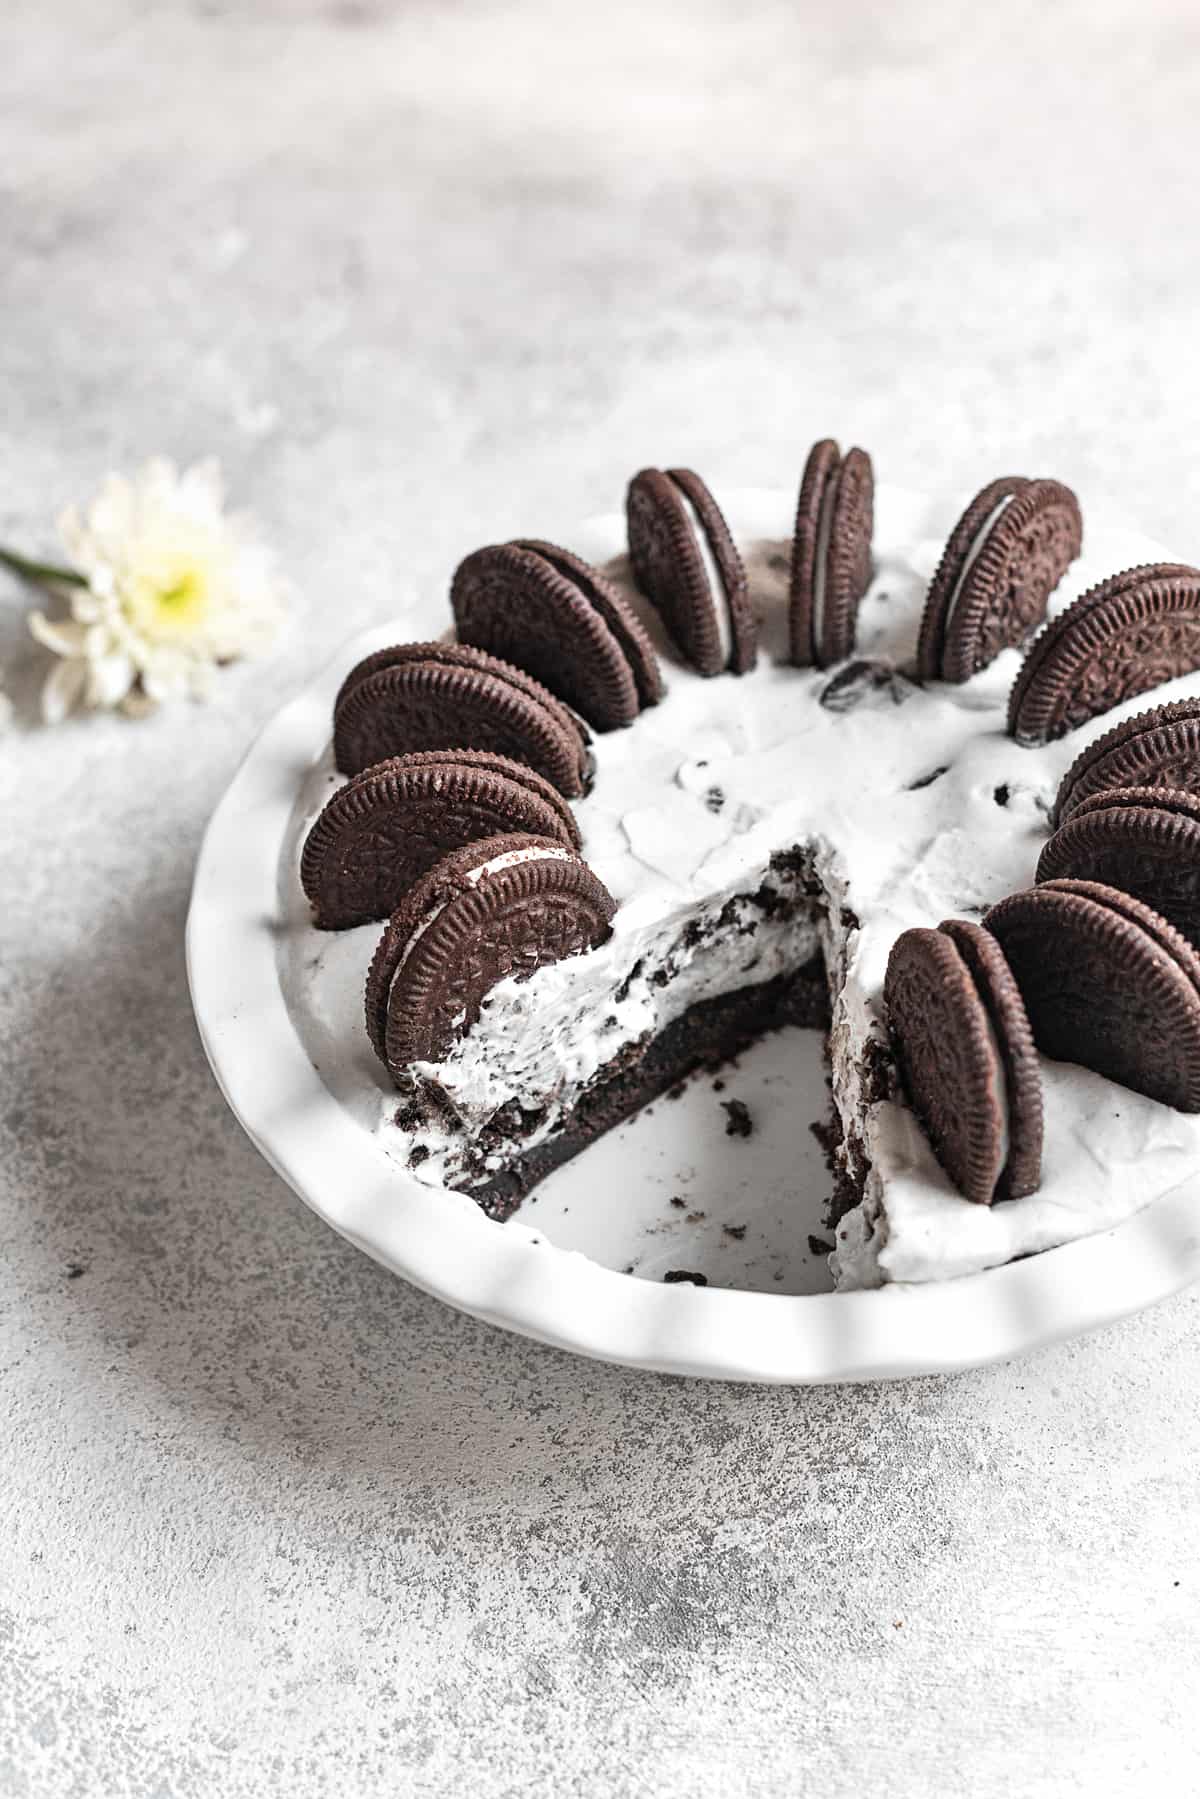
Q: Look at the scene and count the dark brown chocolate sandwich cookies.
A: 12